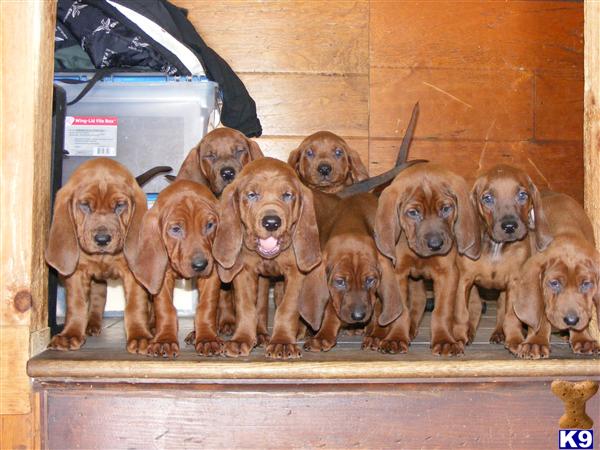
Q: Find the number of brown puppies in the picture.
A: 9